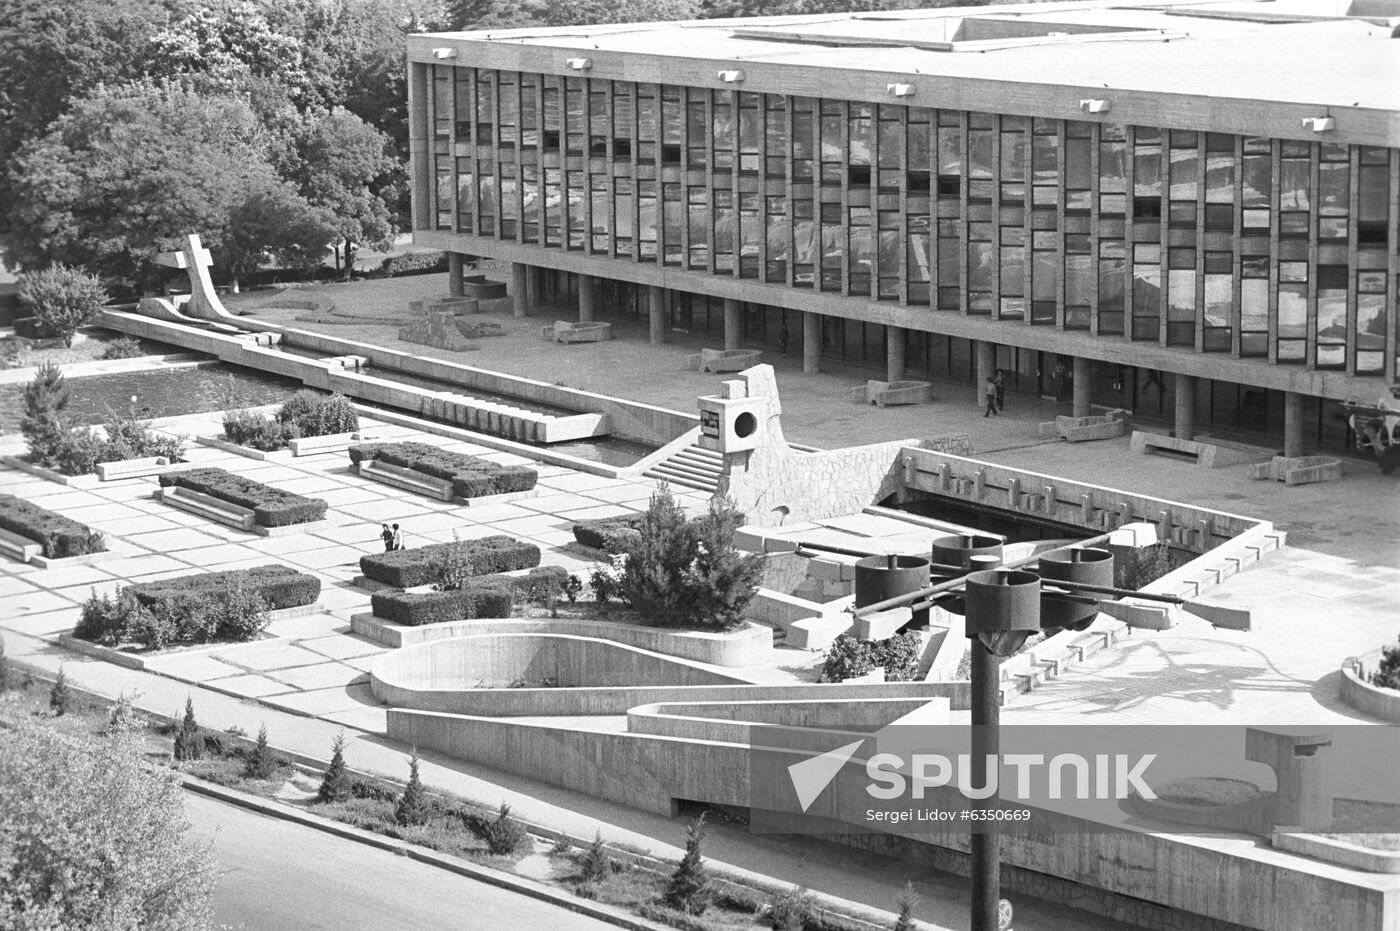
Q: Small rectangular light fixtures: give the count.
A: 6